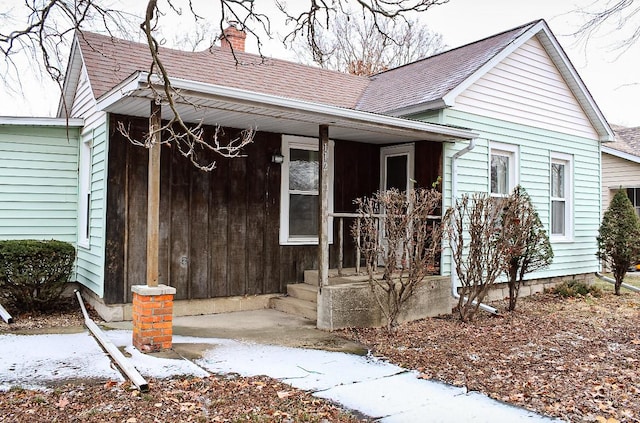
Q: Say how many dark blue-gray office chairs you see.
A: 0